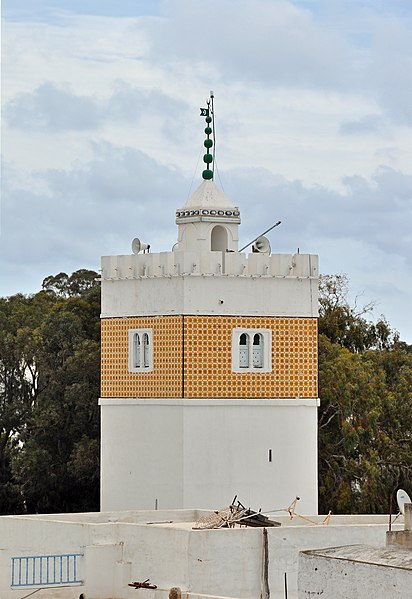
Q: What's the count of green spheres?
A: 5